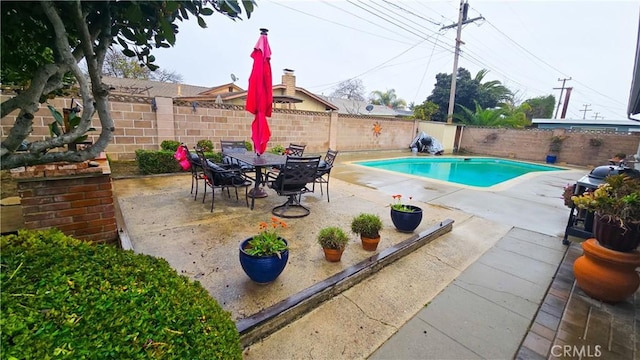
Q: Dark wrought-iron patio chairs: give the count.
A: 6